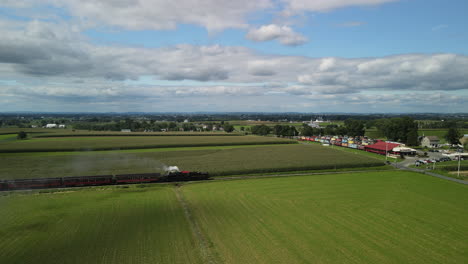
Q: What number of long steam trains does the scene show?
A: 1